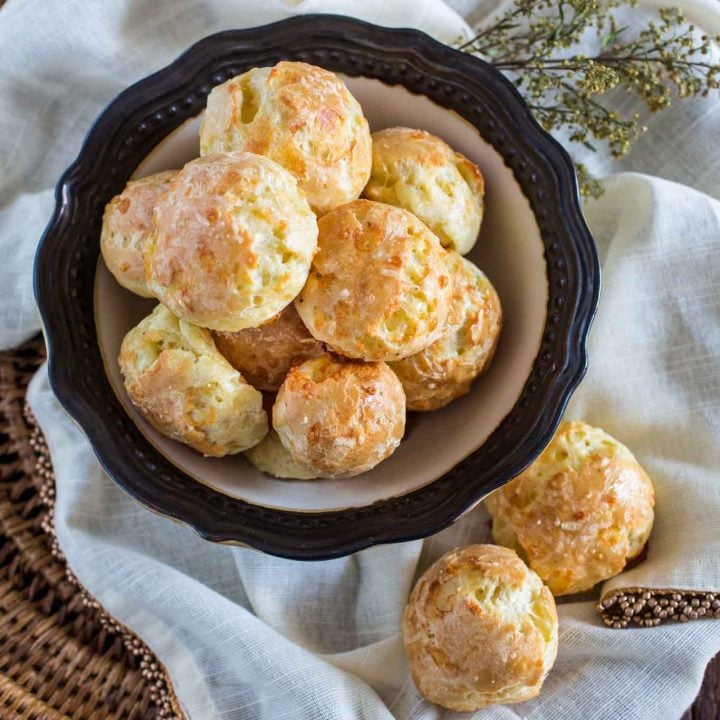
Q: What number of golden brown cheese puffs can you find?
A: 12